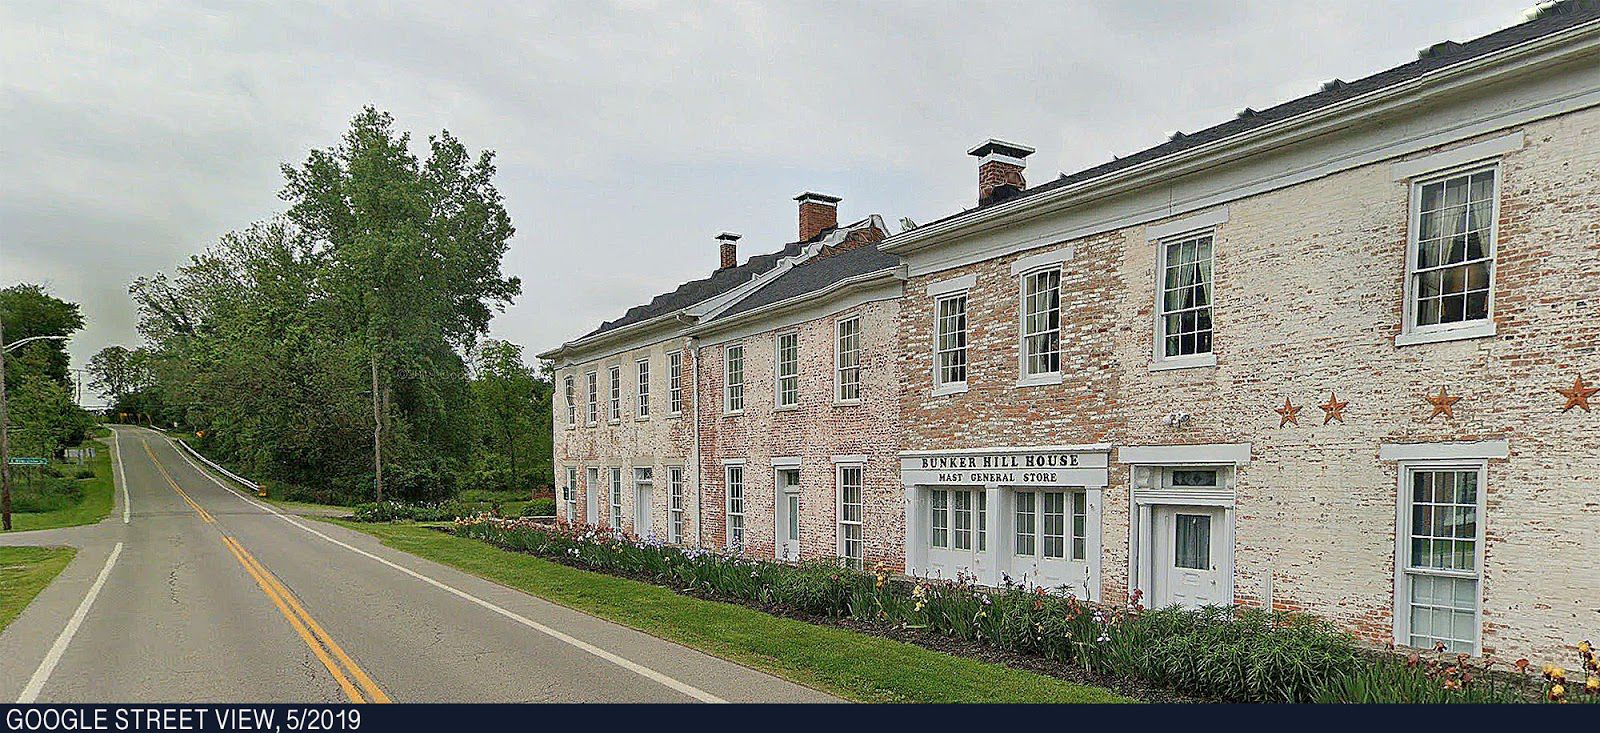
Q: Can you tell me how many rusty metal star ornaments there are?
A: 4